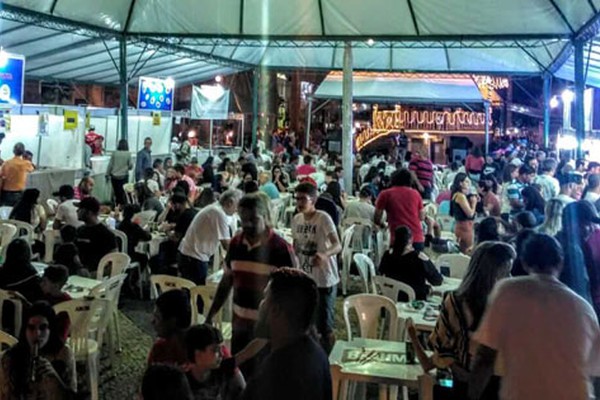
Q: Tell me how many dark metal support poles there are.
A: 4